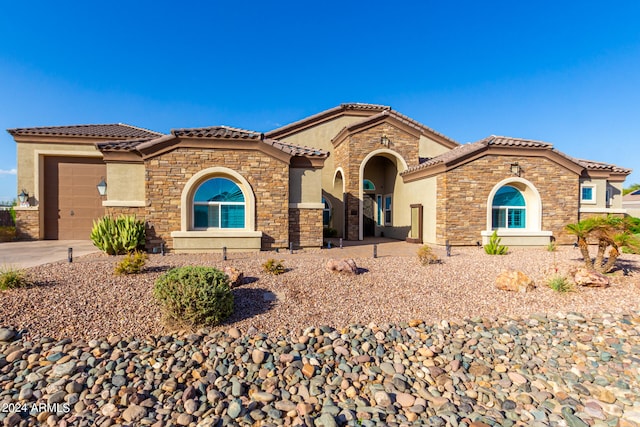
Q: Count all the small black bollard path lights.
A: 7